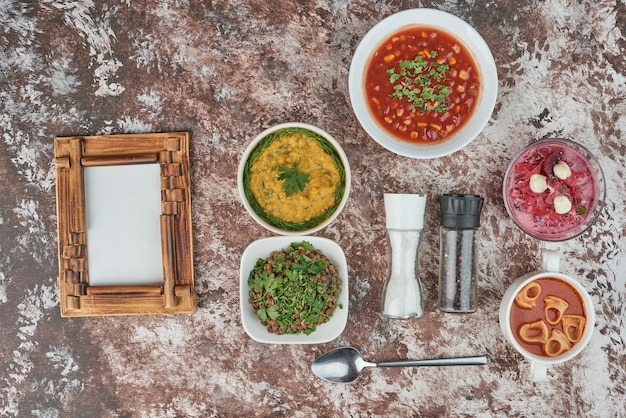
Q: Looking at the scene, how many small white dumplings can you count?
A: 3